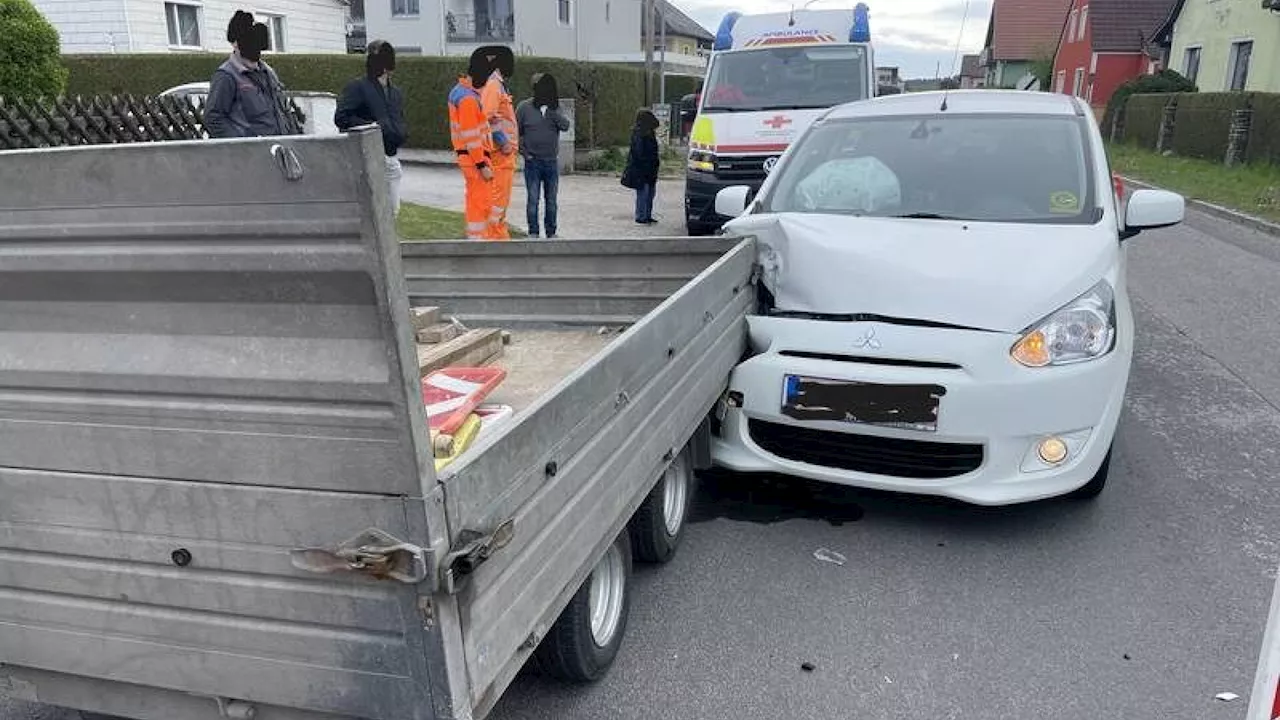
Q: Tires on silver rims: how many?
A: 2